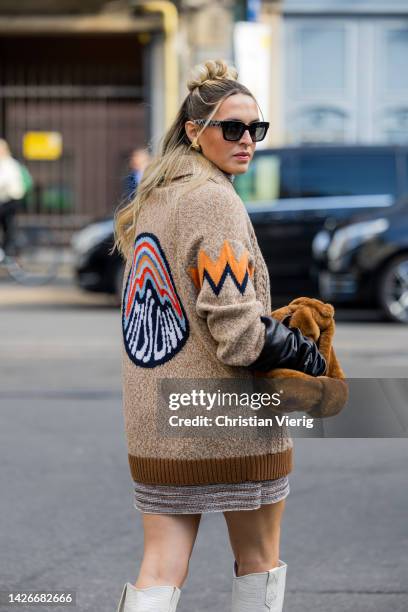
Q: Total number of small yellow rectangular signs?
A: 1